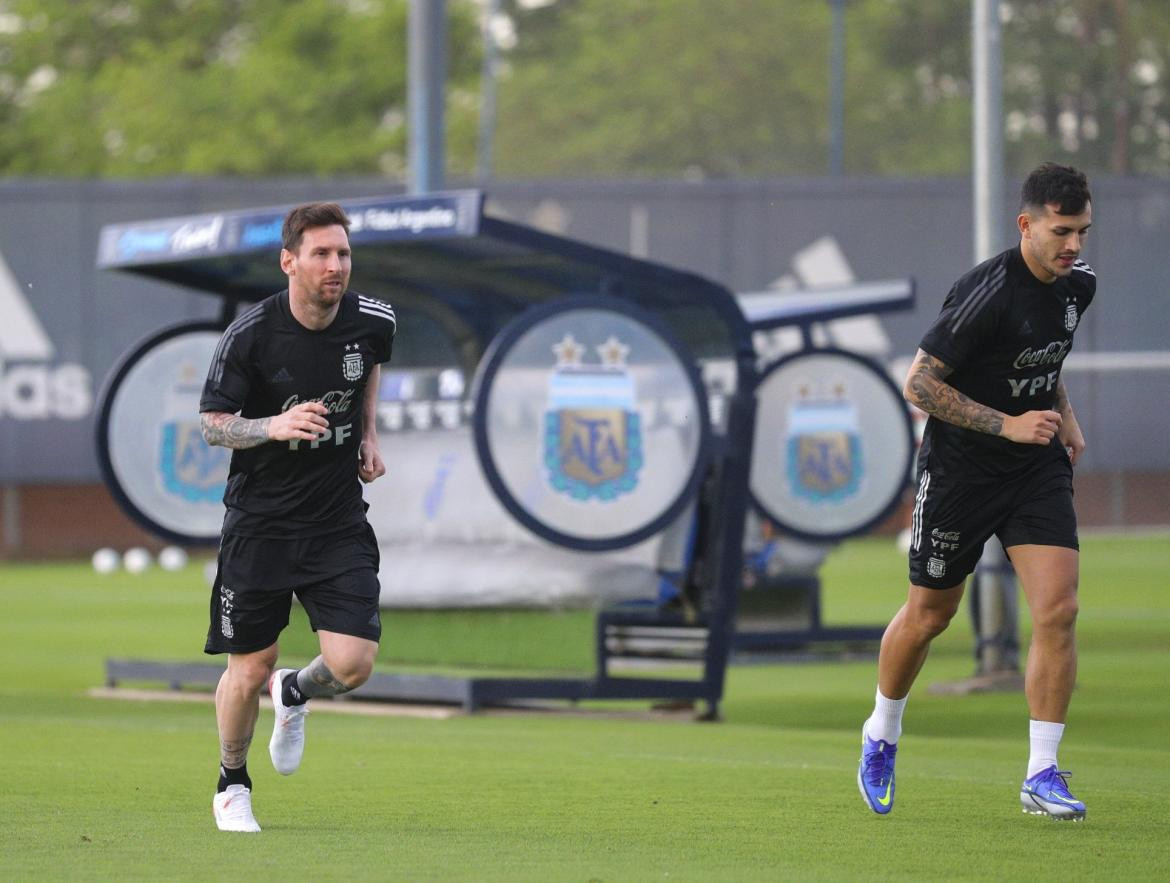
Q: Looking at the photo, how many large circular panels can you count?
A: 3